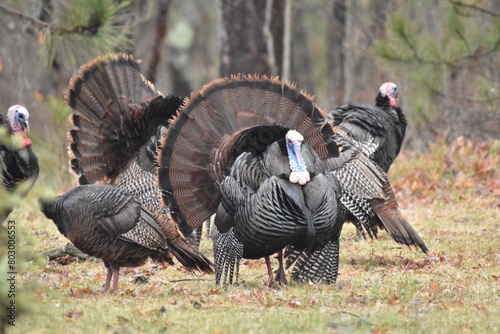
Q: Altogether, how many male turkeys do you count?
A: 4